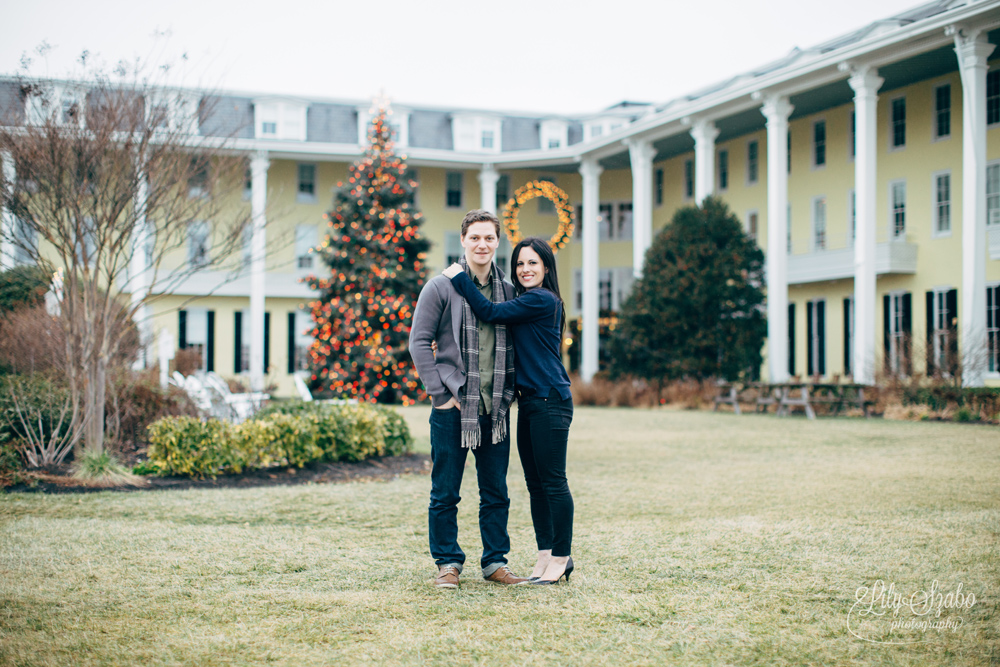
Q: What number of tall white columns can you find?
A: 10